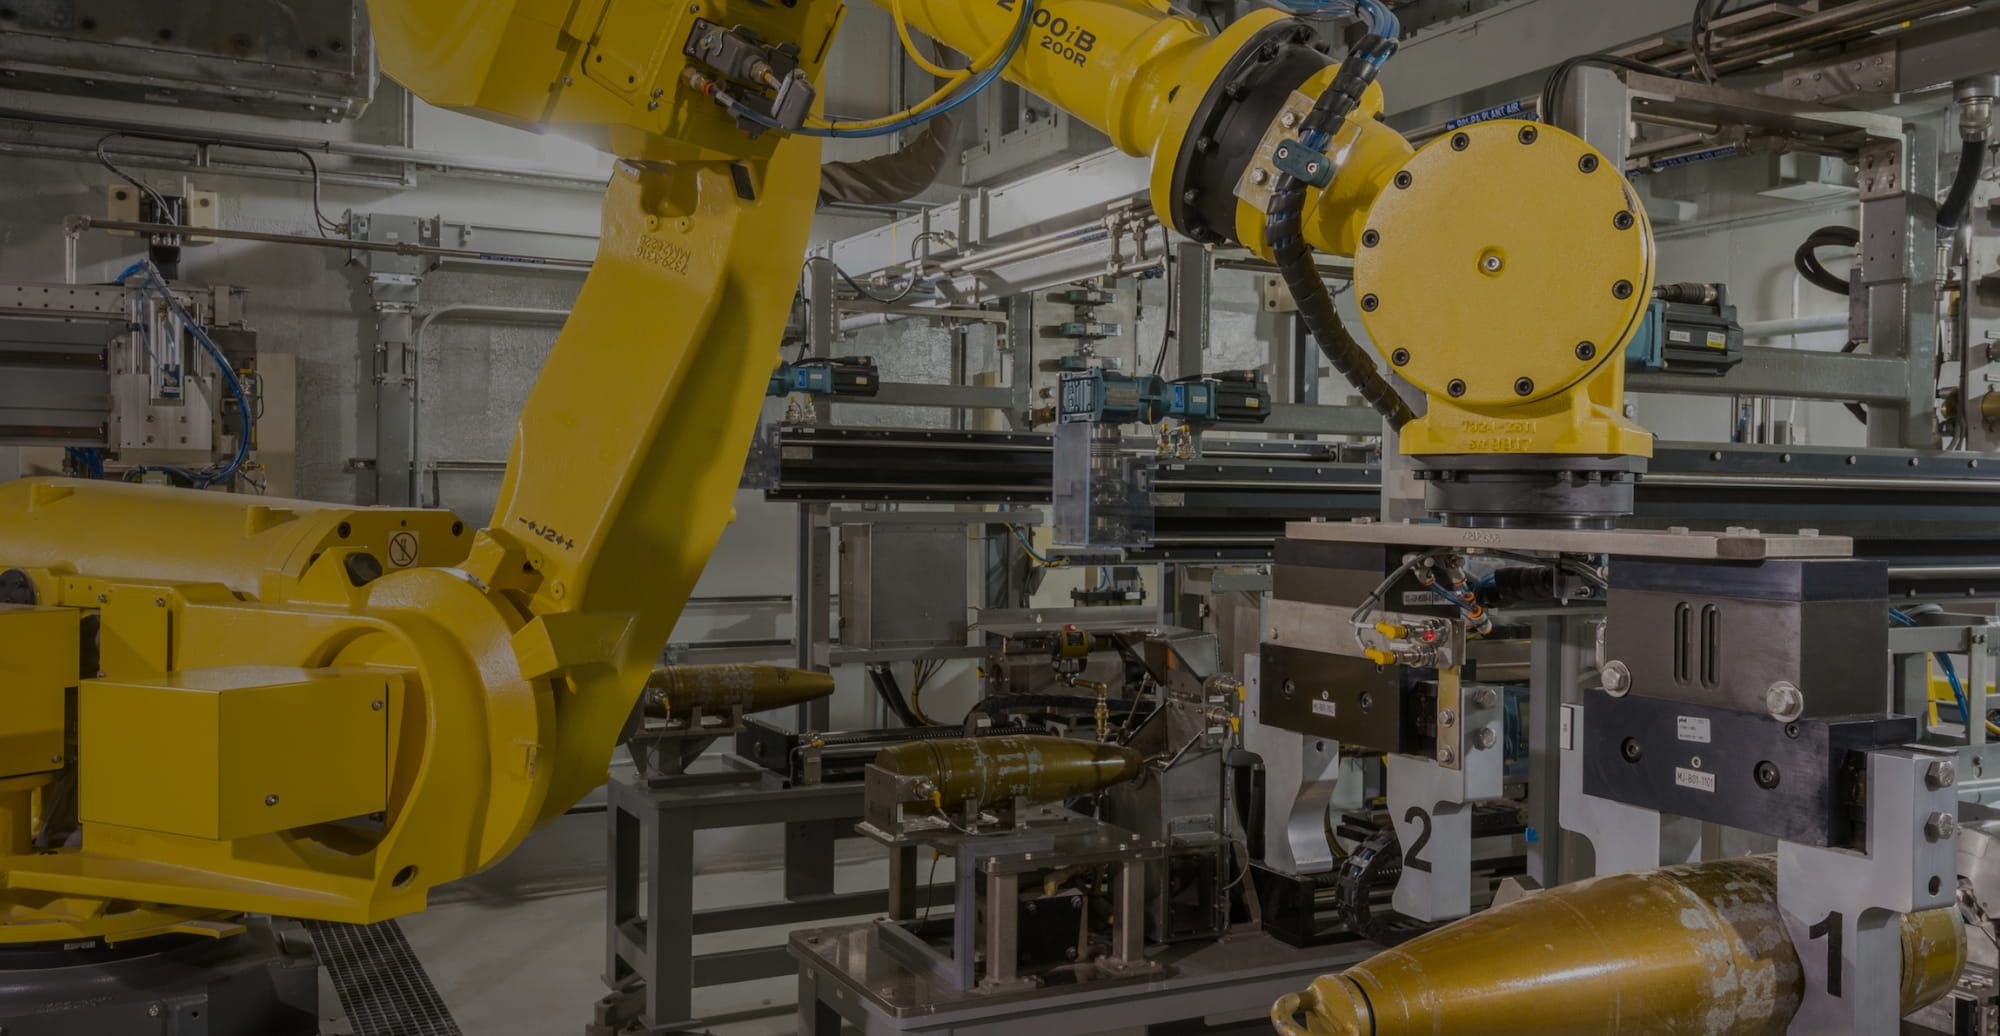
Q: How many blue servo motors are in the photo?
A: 3